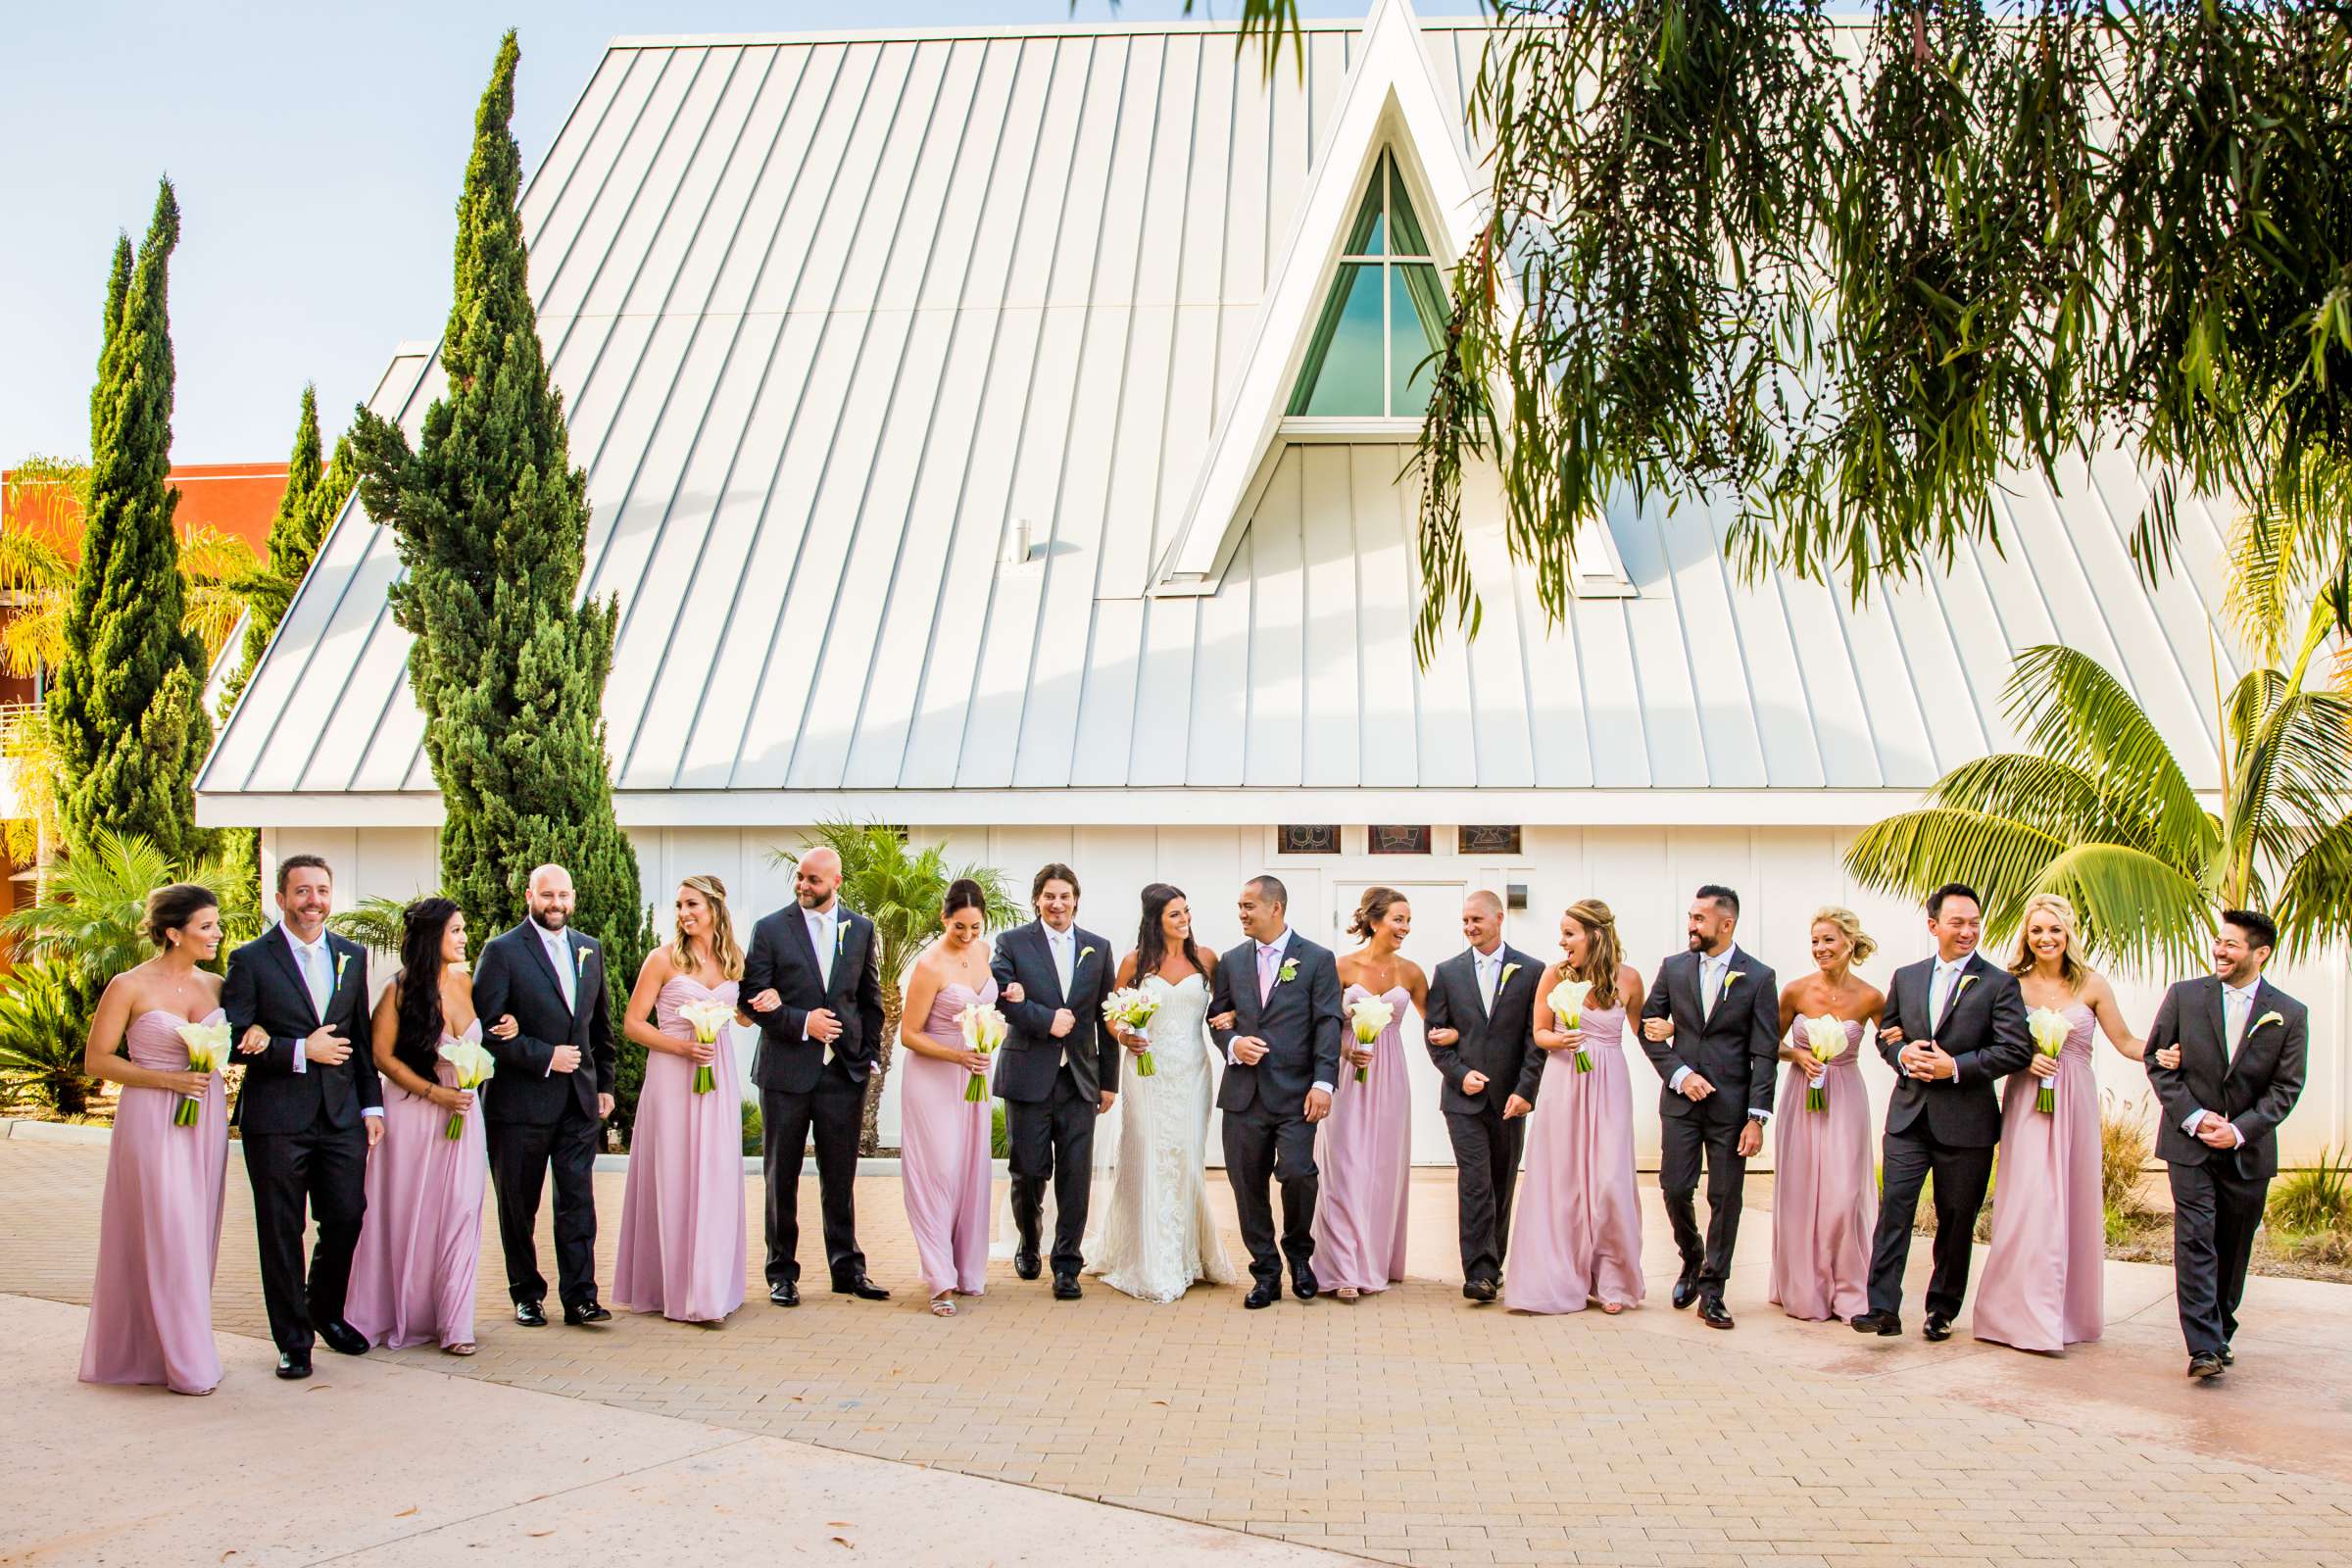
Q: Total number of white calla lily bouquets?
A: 8